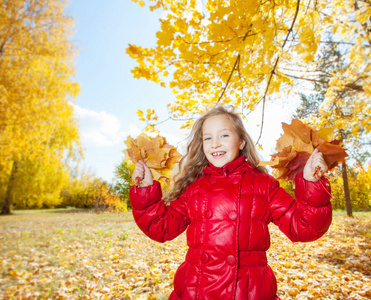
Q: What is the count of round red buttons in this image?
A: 6